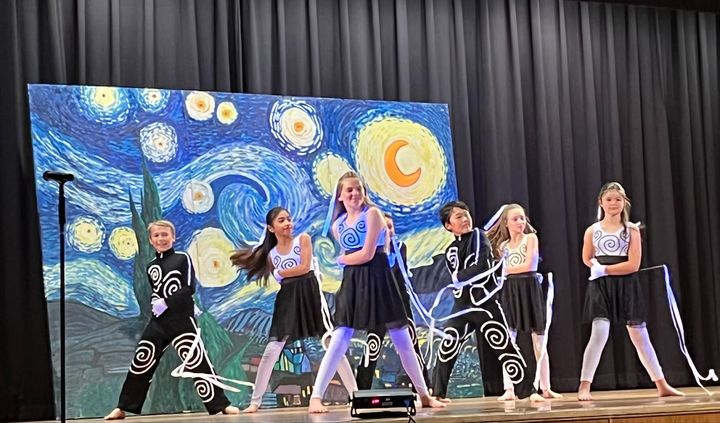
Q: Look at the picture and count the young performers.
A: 7